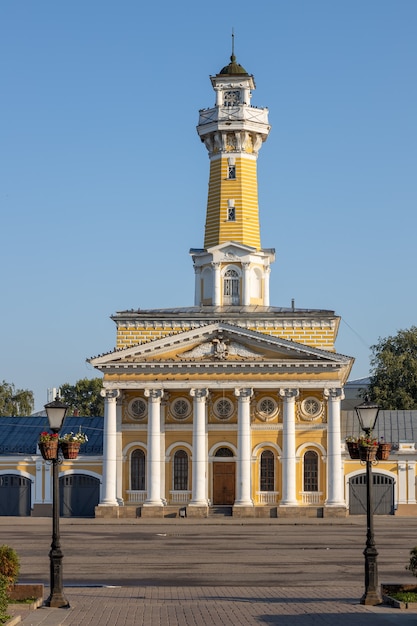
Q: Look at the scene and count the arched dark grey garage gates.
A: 3